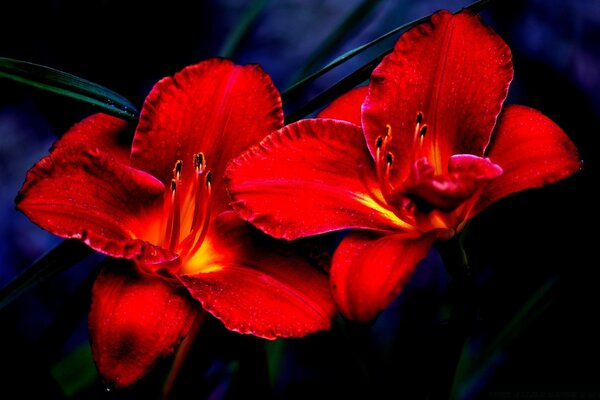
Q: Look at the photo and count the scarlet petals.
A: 11